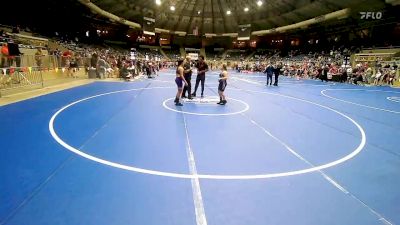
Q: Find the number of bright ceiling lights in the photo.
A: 6